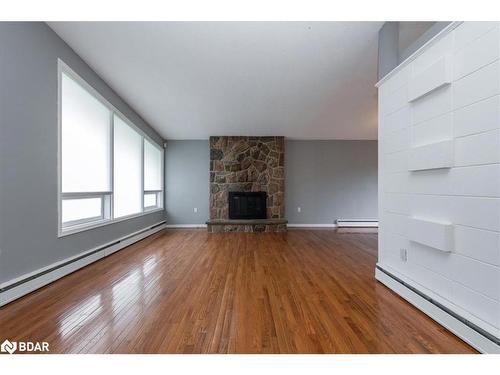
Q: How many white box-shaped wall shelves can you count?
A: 3